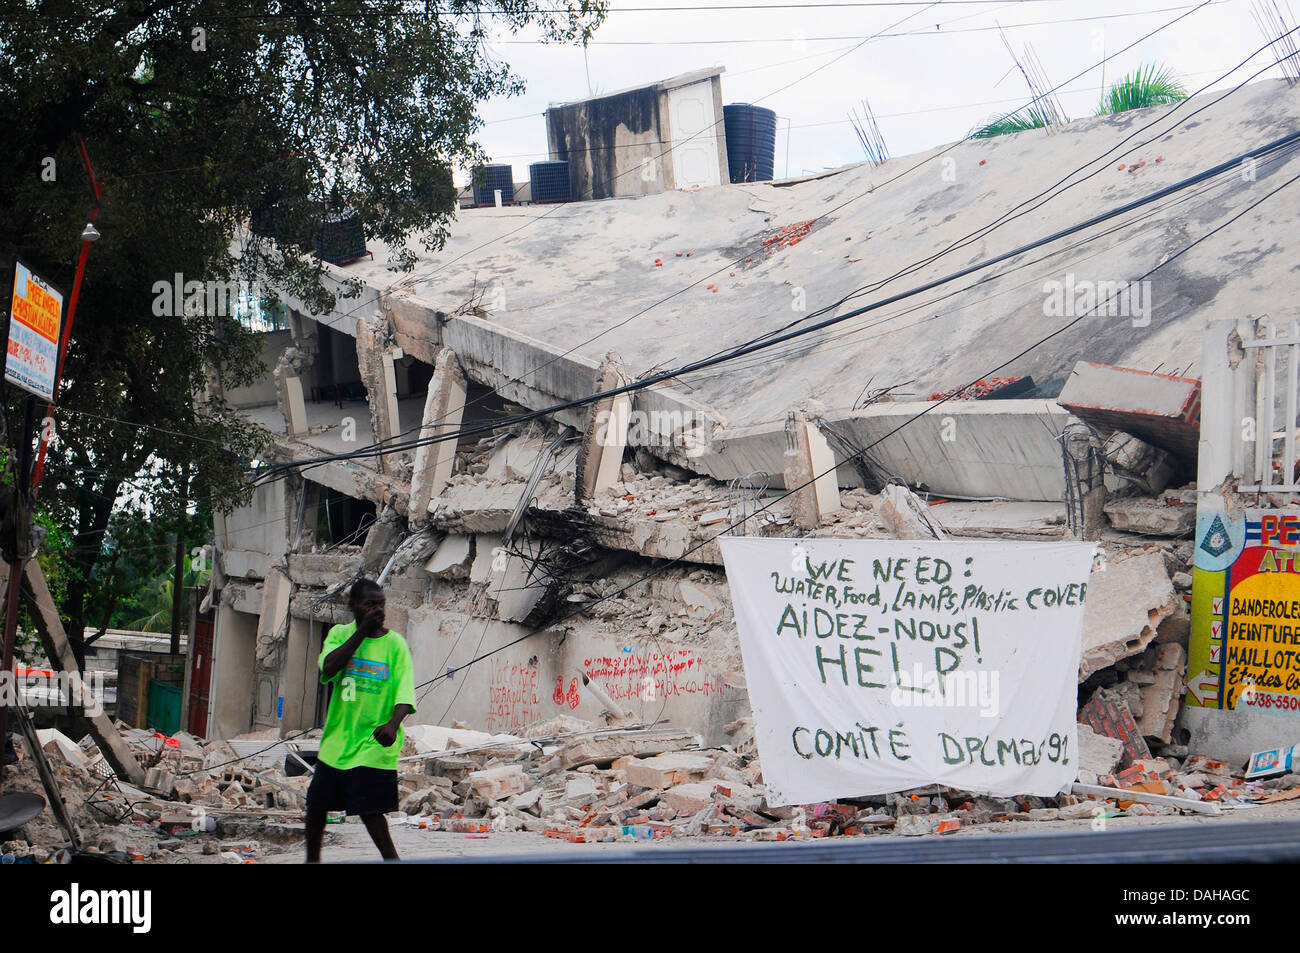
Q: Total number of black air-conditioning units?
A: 3